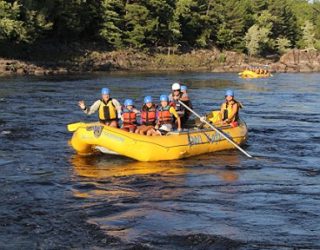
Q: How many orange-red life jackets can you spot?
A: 3